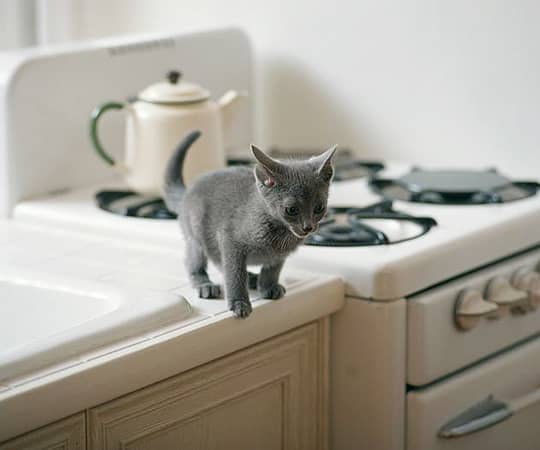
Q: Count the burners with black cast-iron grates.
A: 4